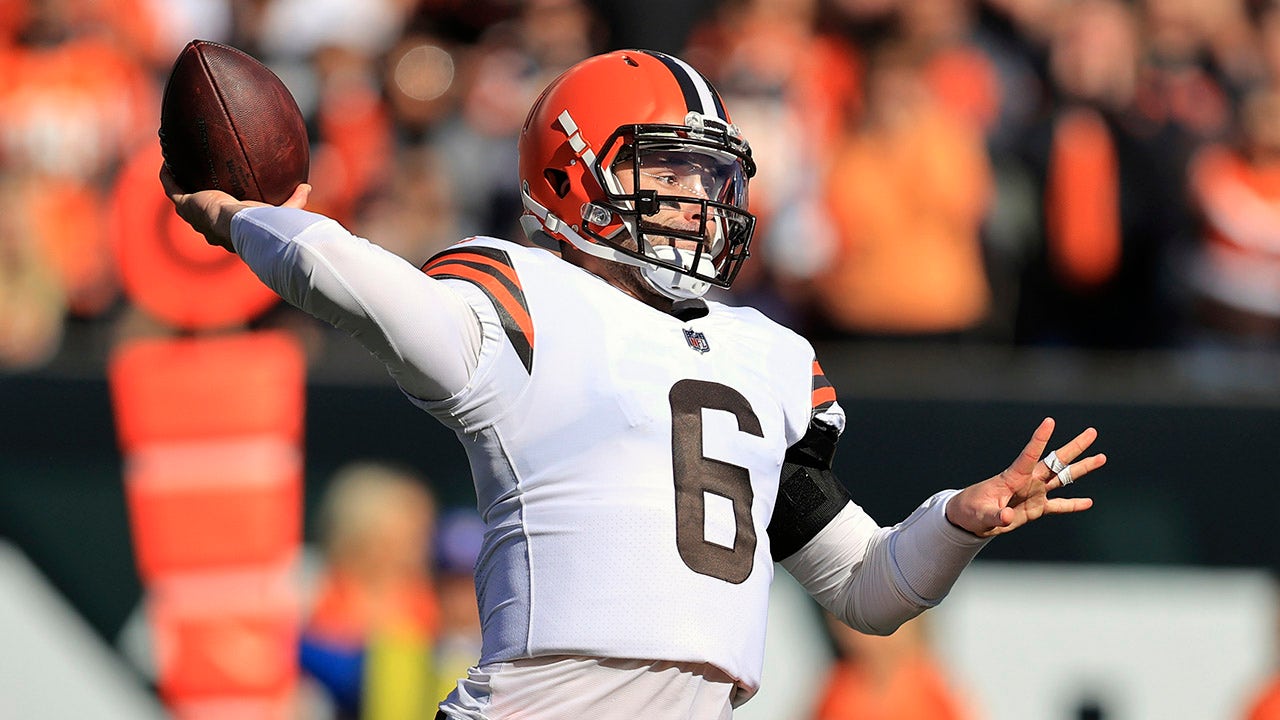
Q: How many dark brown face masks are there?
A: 1